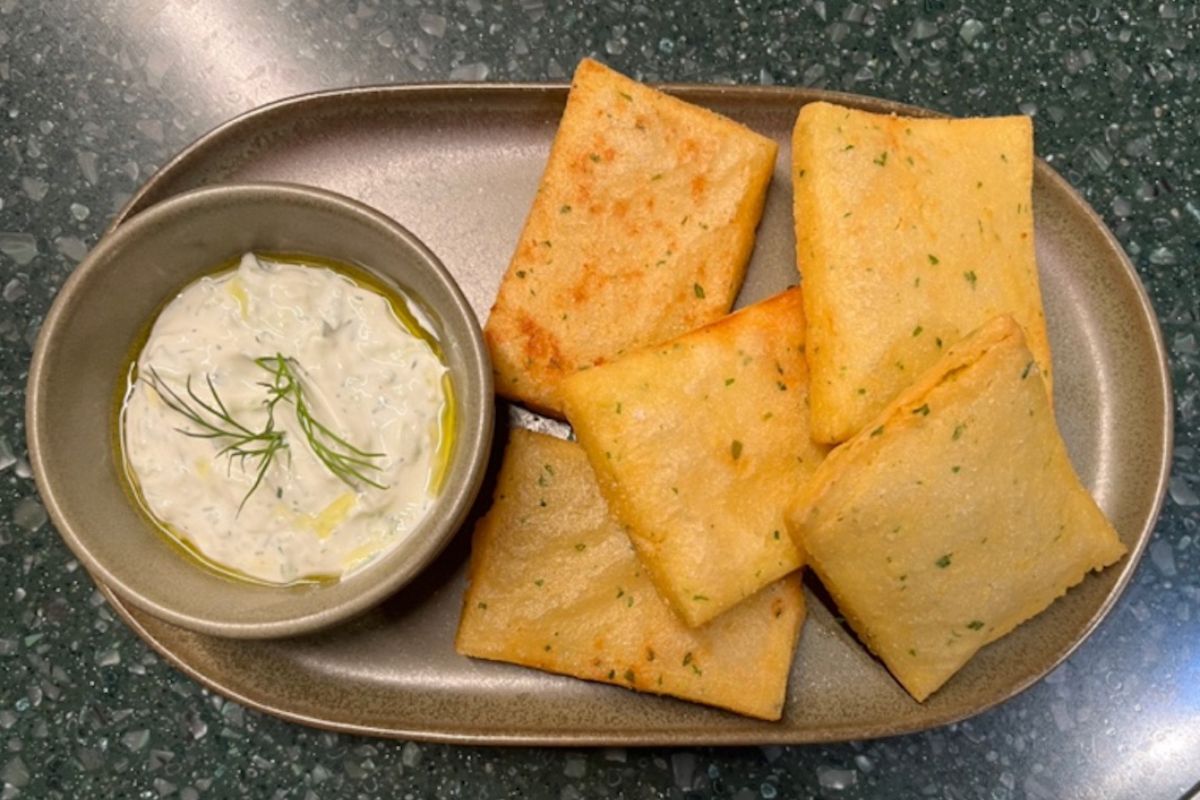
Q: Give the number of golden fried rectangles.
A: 5